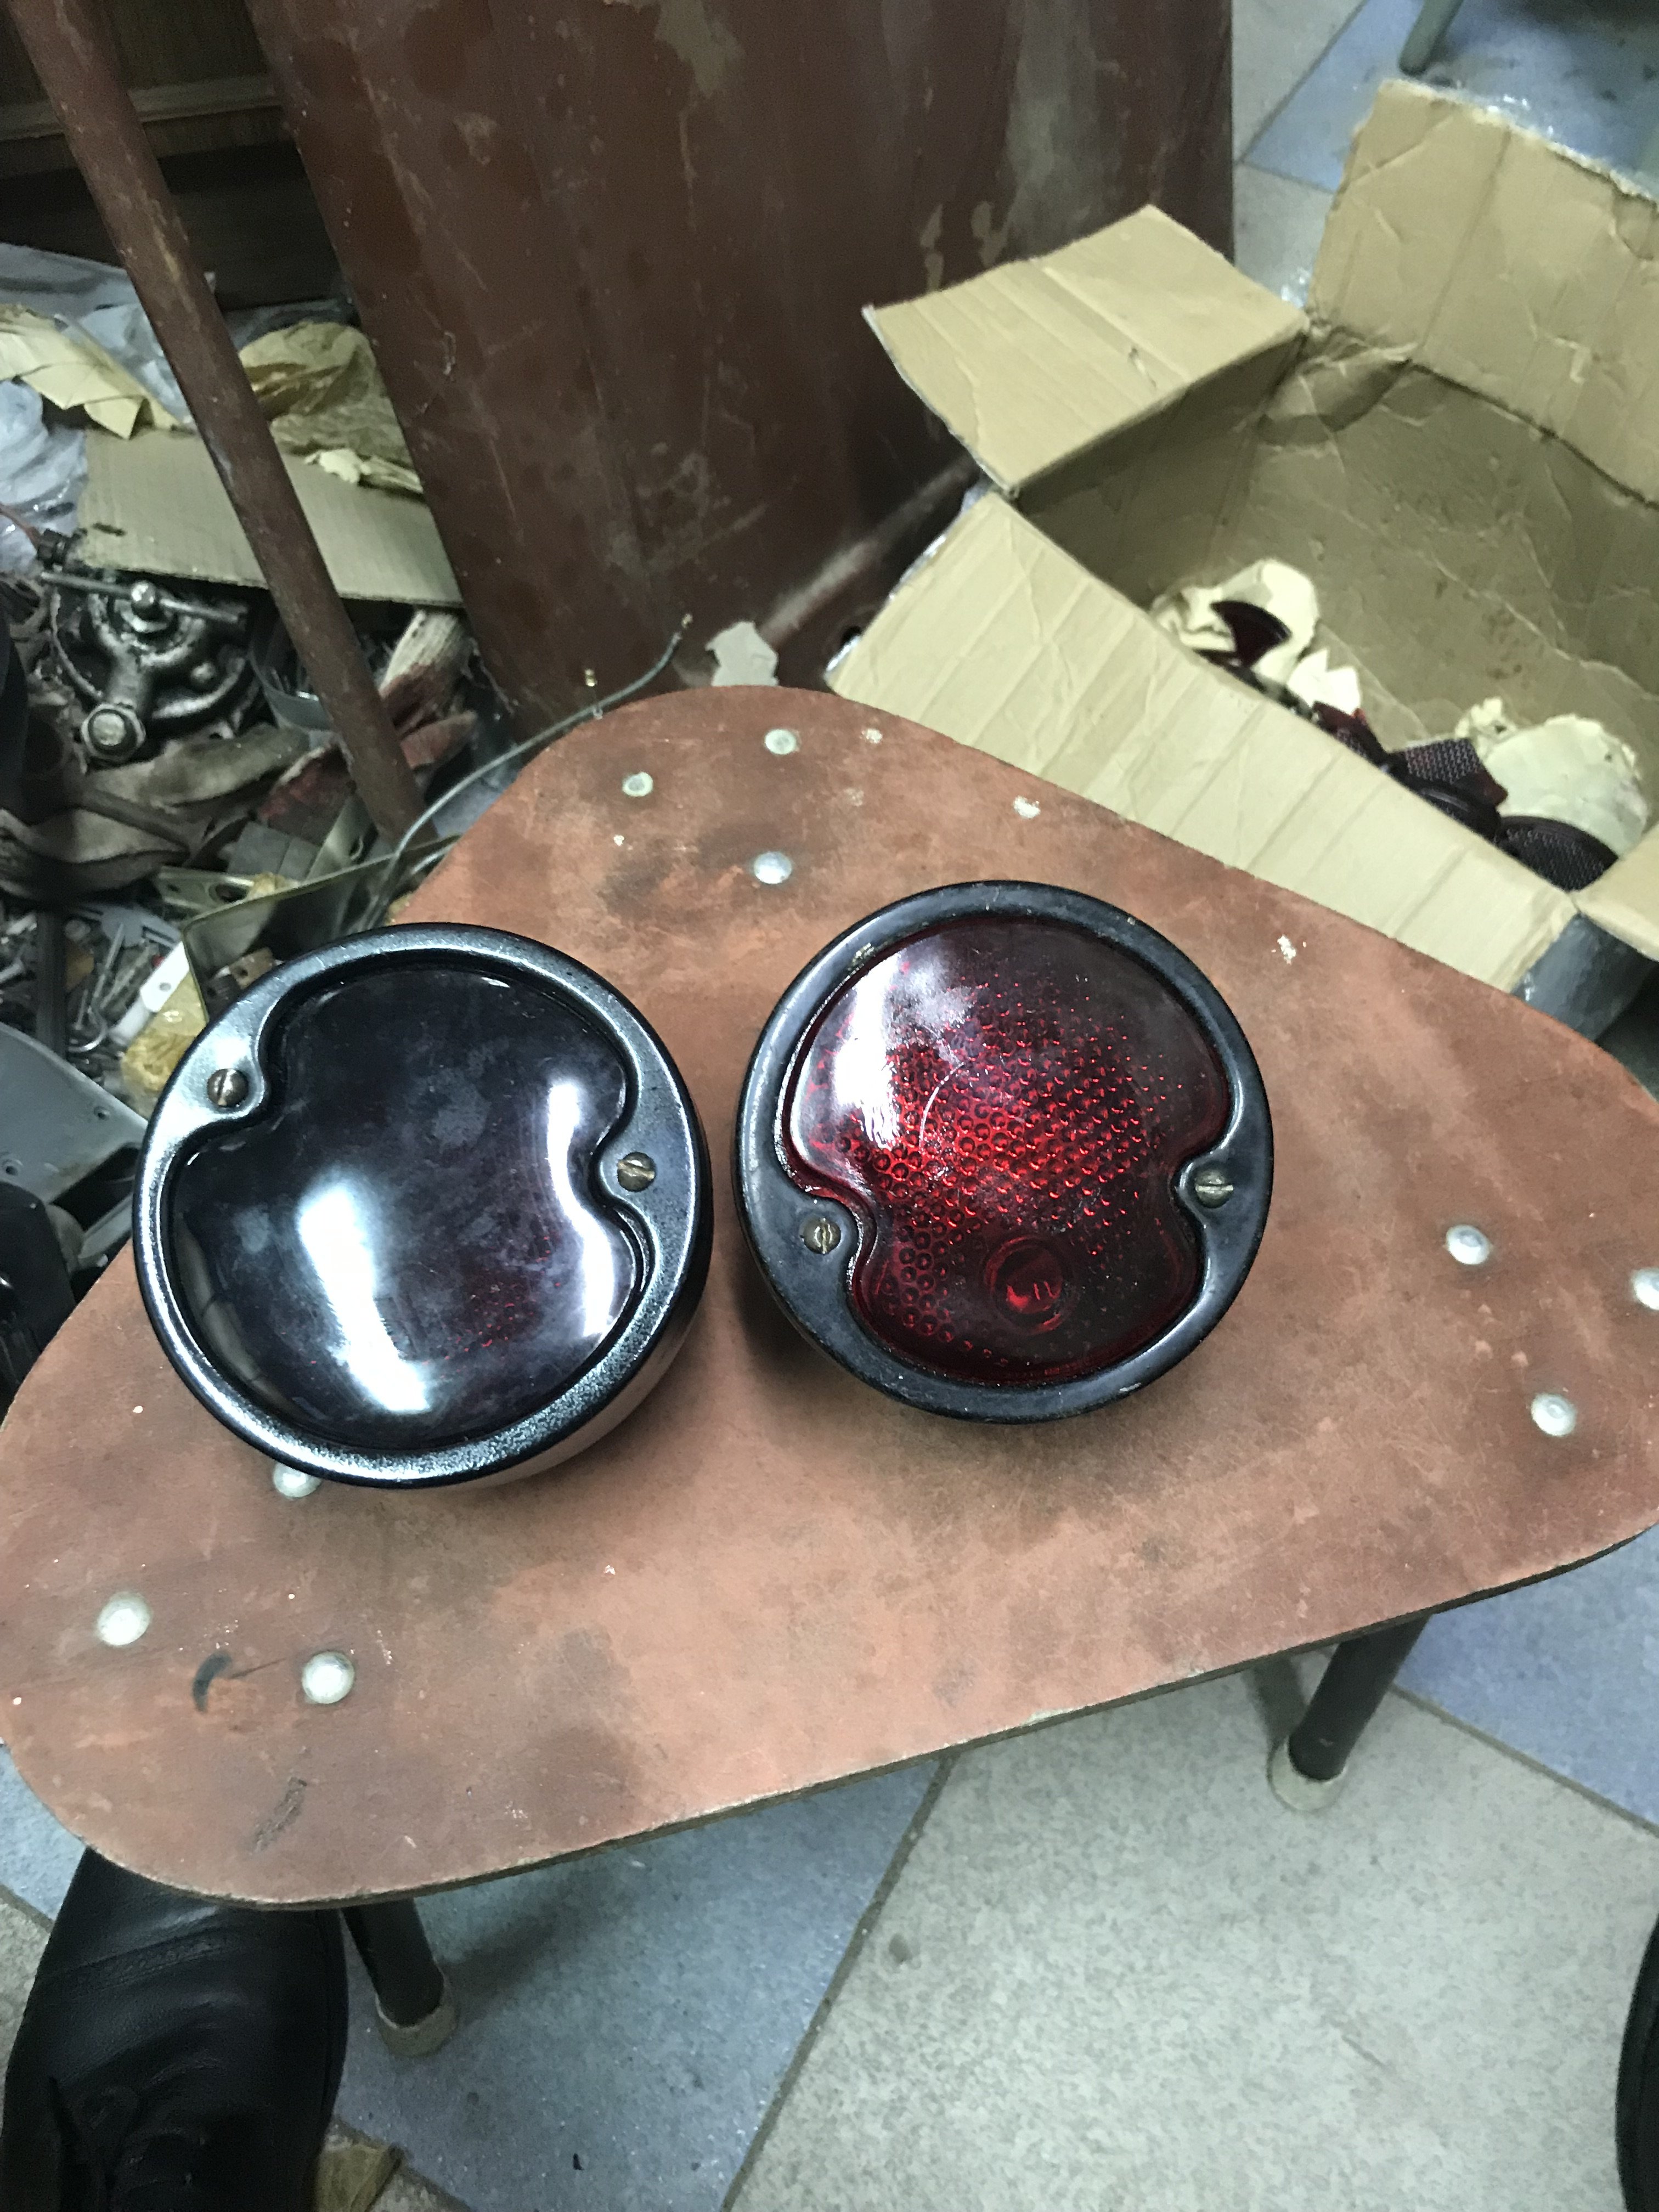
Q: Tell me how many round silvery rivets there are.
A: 9